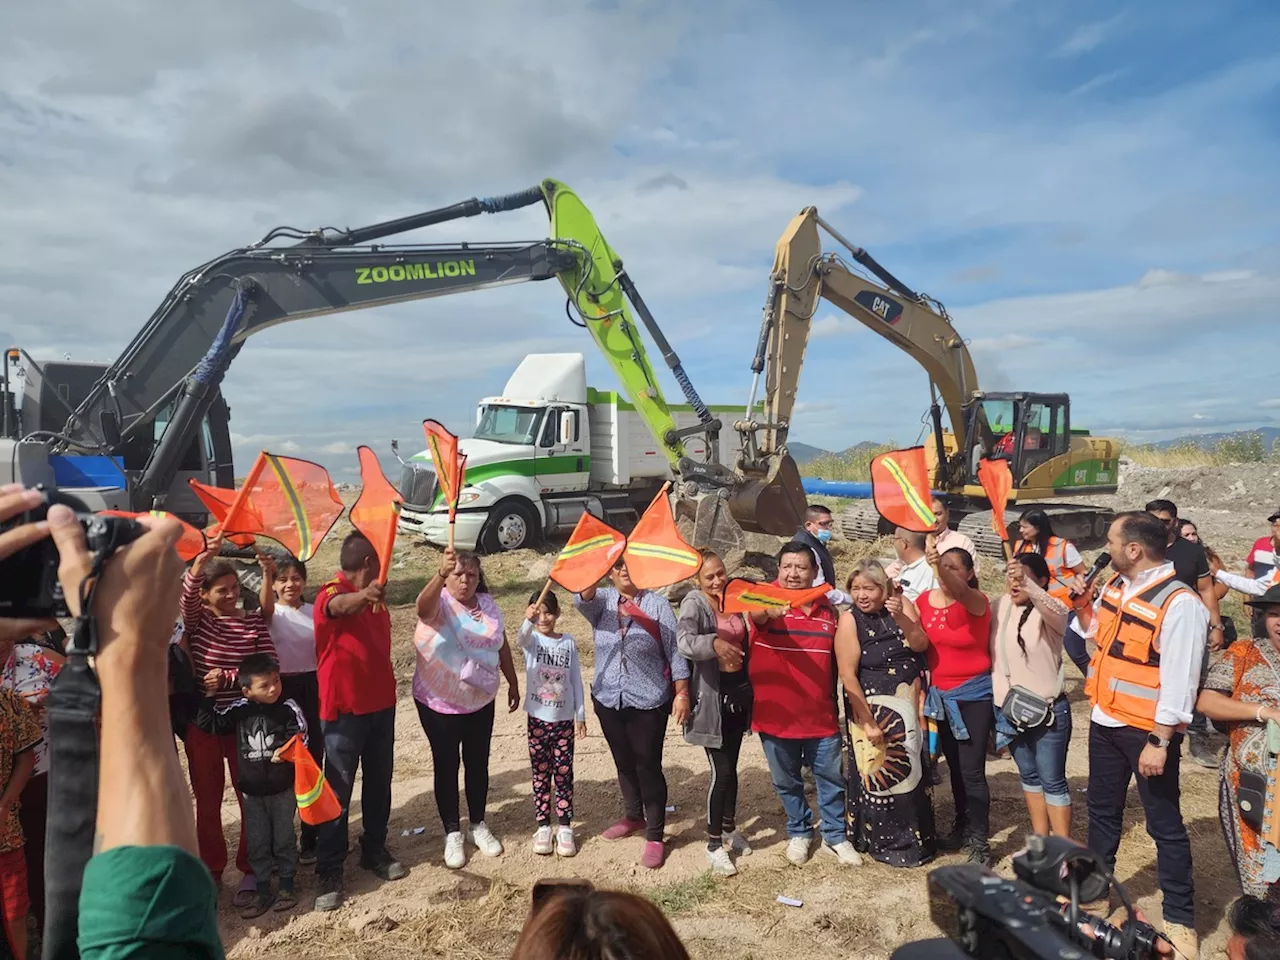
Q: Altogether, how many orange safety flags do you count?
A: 11